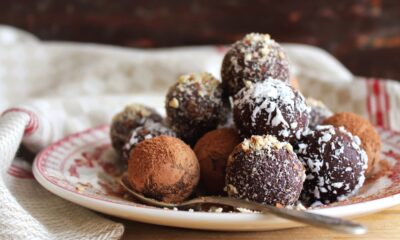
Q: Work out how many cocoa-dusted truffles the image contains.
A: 3